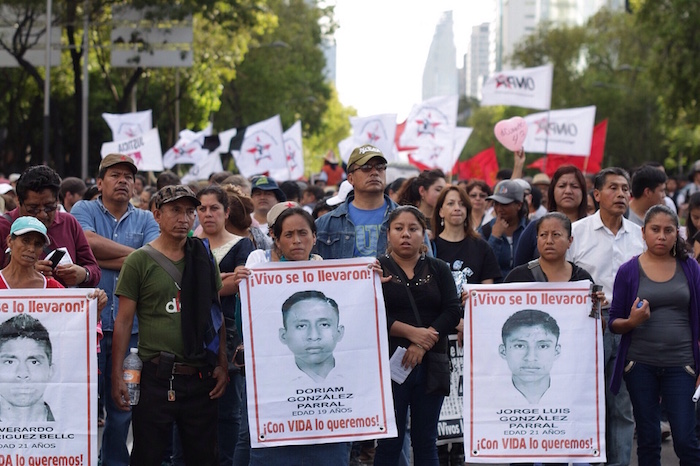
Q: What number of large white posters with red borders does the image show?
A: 3